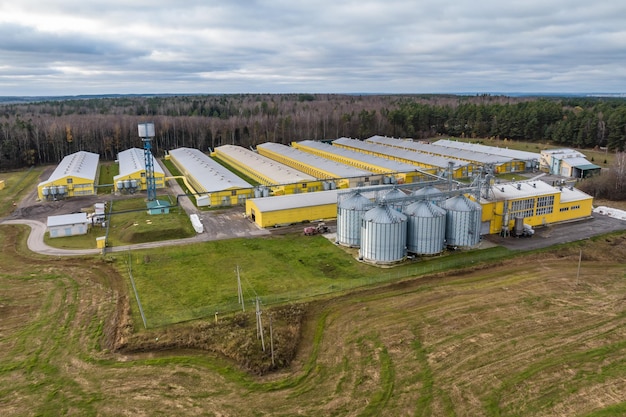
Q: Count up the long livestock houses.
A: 9